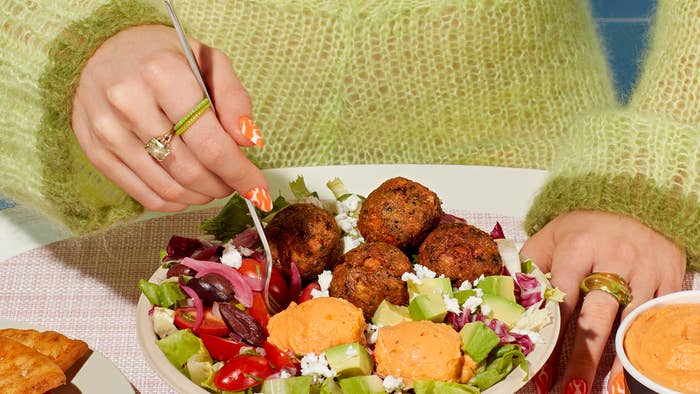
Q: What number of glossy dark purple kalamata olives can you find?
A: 3